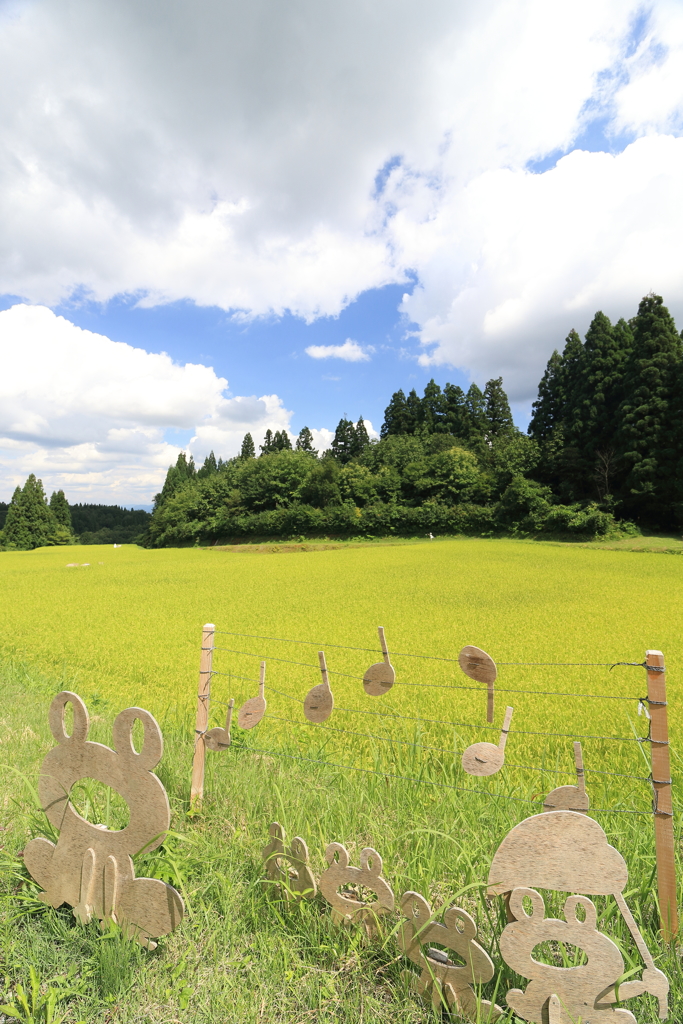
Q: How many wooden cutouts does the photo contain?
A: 12